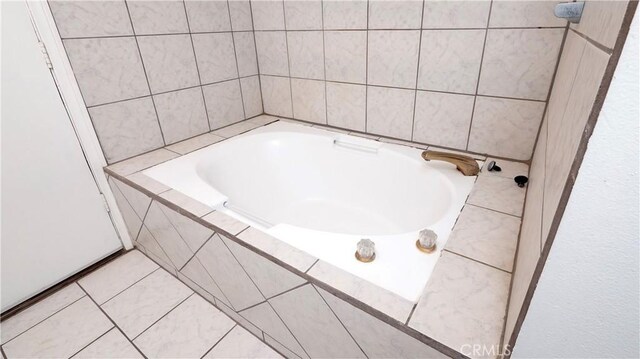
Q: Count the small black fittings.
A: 2